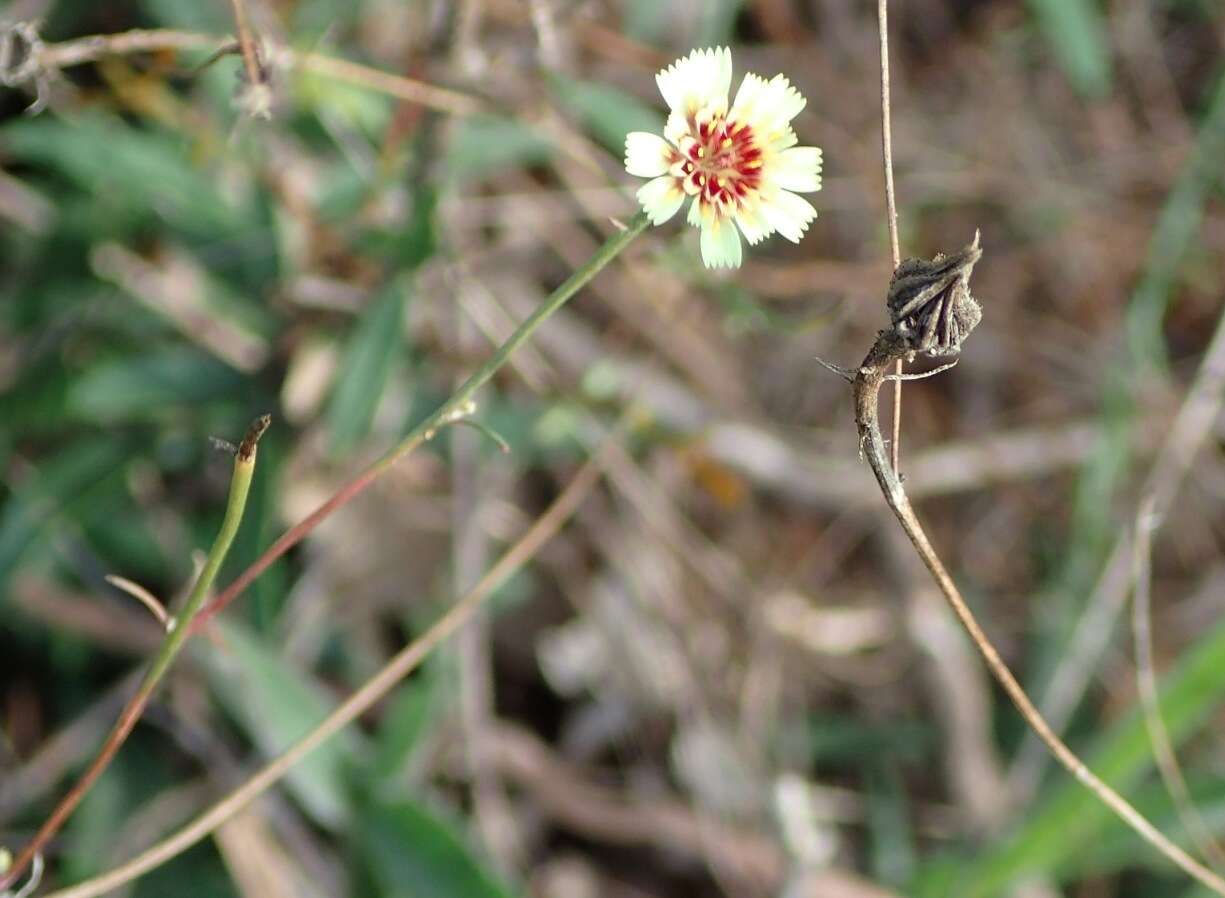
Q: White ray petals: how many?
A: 13